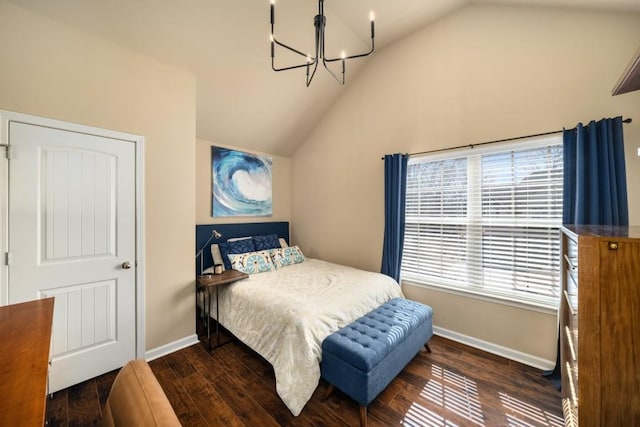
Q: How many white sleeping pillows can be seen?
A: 2